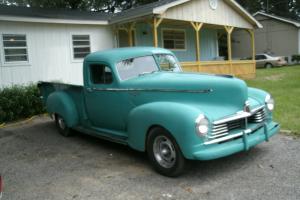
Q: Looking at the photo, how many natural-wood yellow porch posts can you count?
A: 5